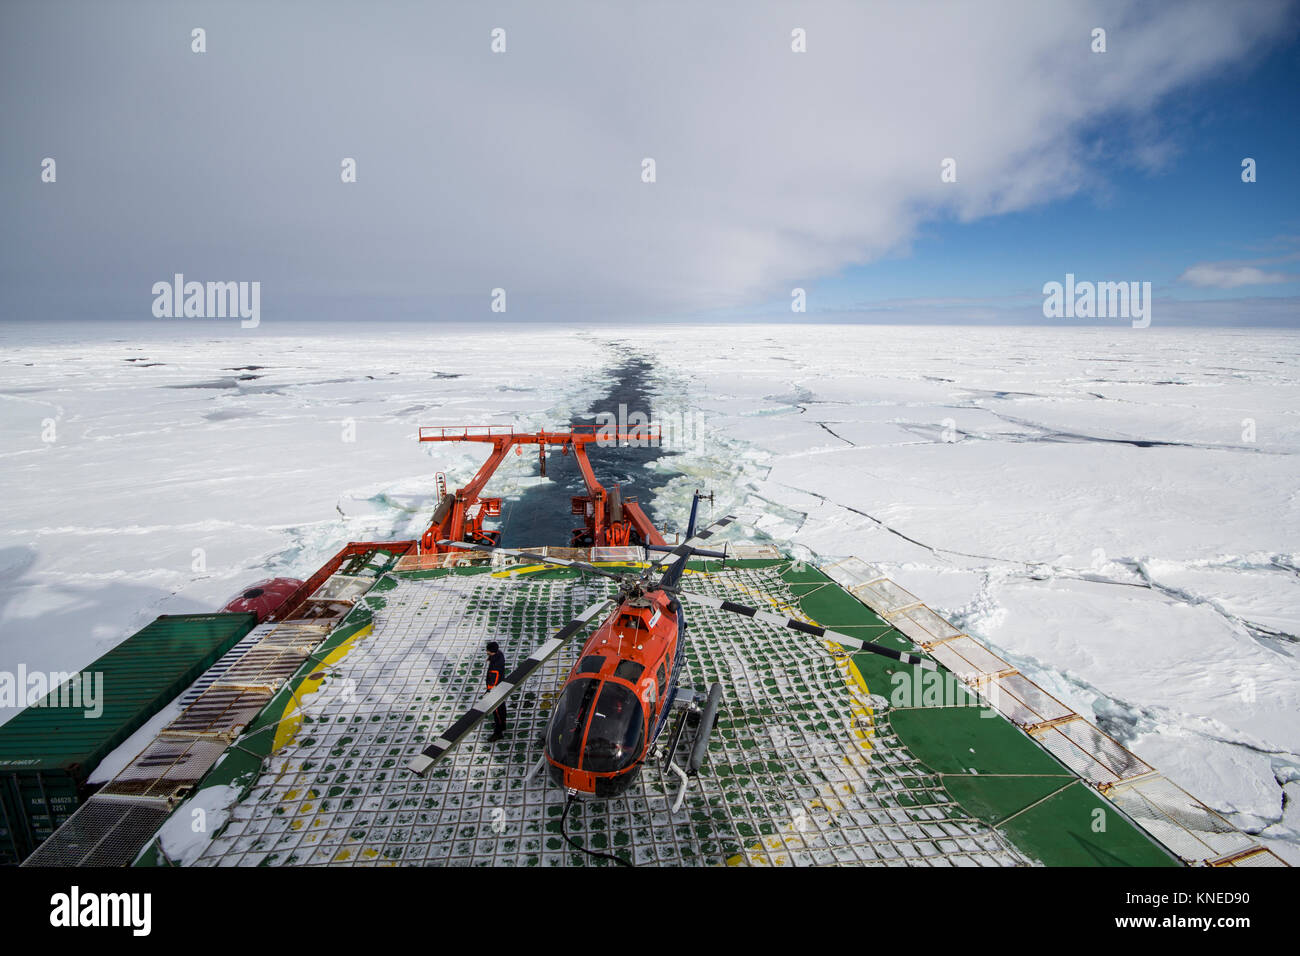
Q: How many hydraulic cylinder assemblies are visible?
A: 2